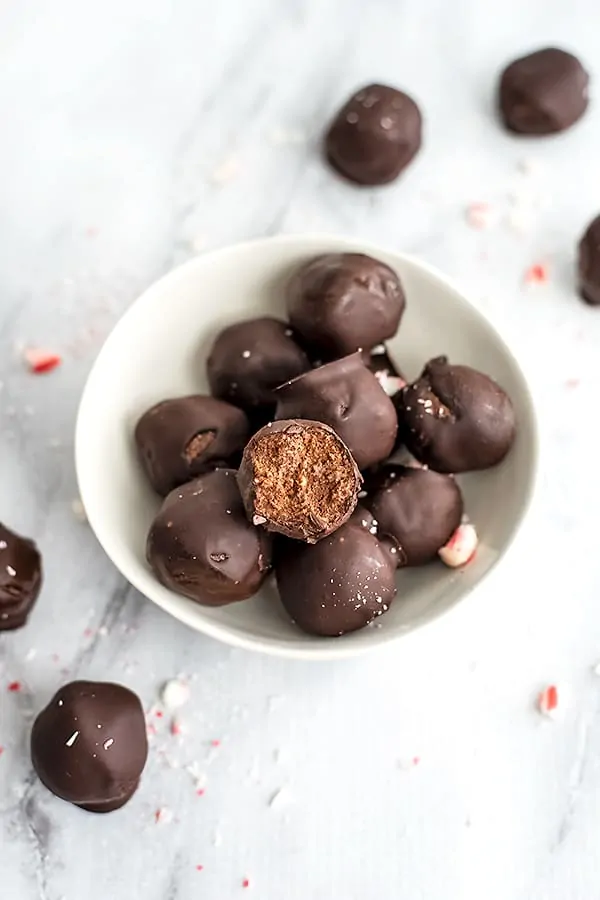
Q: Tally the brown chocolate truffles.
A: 14